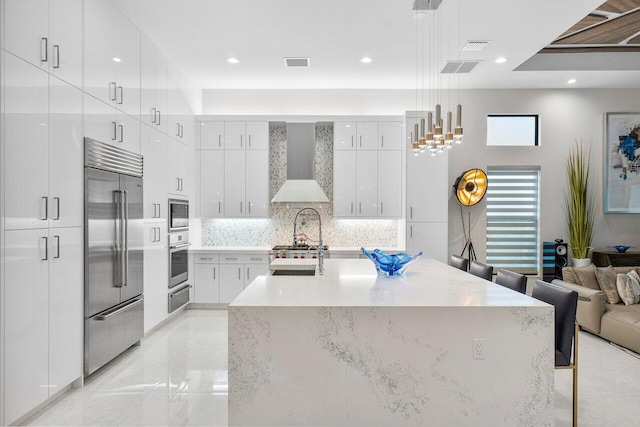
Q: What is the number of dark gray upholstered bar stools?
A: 4